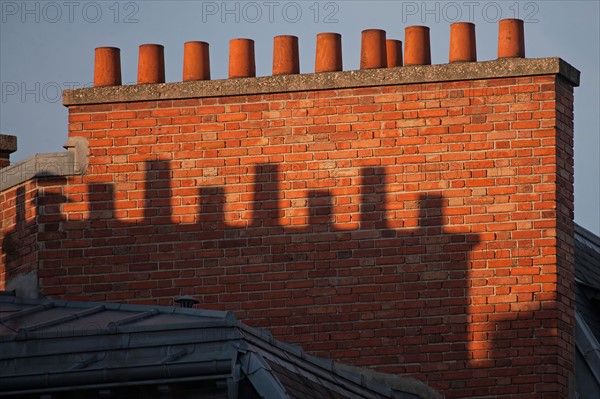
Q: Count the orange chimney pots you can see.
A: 11